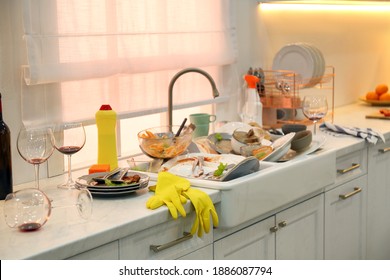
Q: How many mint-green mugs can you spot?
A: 1